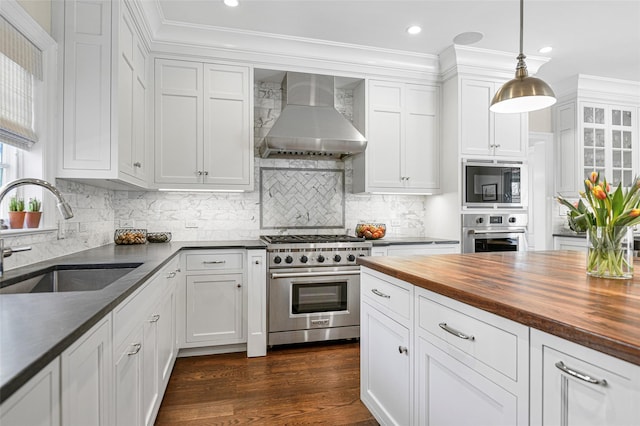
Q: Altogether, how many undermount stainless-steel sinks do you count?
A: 1